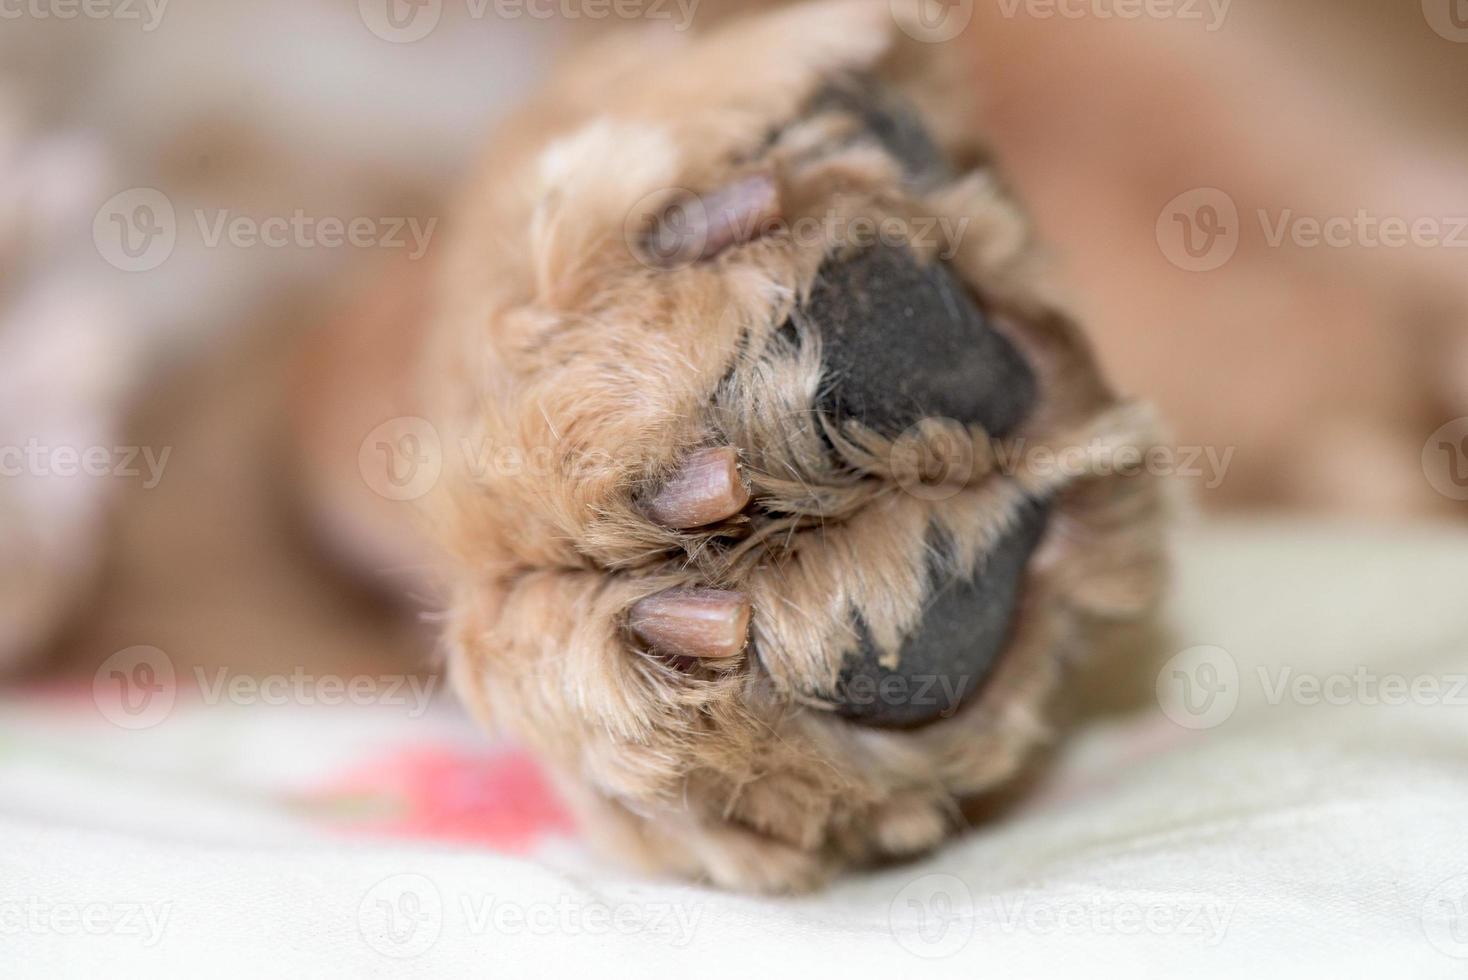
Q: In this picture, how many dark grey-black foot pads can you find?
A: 3